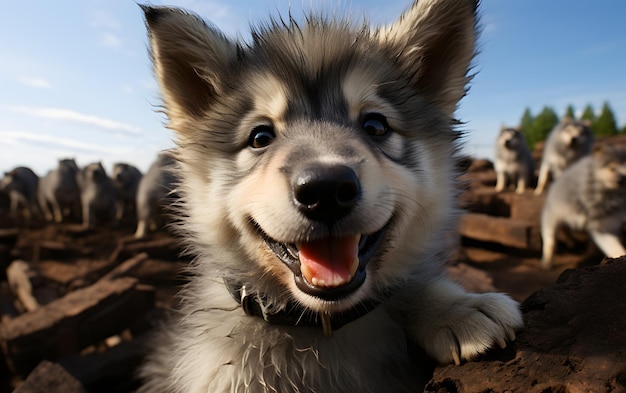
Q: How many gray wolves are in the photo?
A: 9